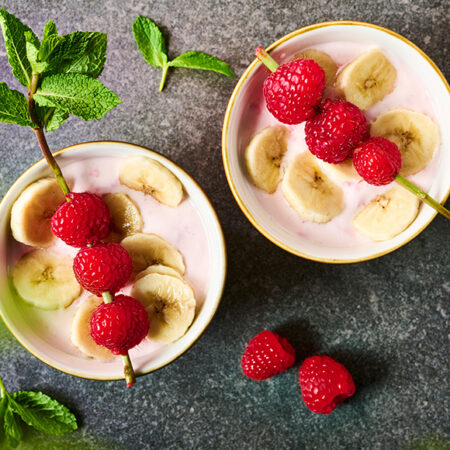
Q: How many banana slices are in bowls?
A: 15